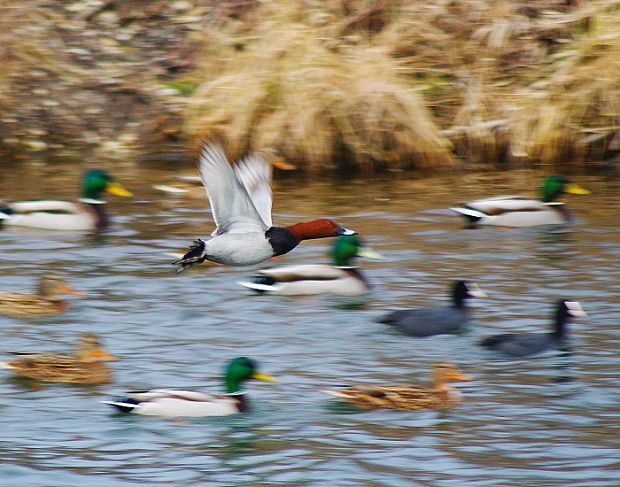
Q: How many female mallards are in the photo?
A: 3